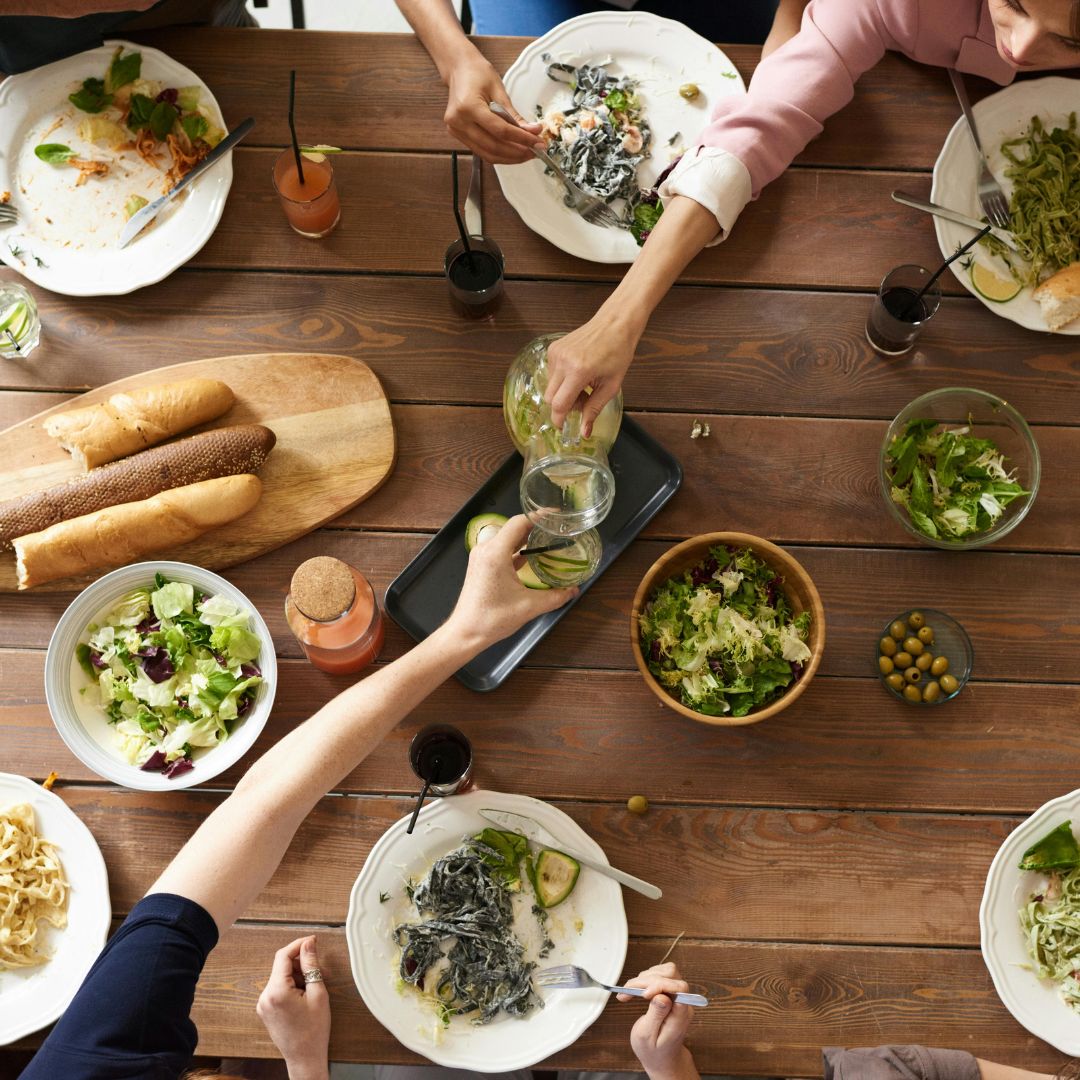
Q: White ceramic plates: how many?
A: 6